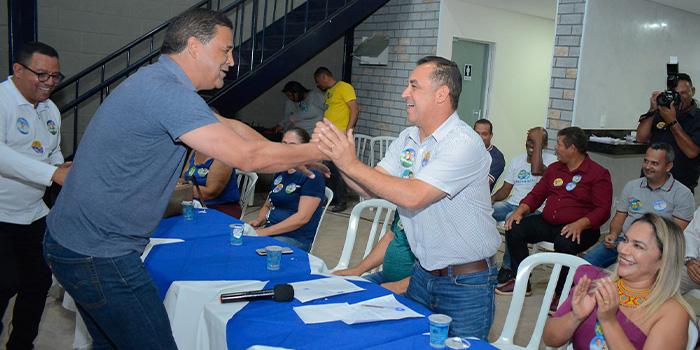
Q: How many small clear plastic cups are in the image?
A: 5